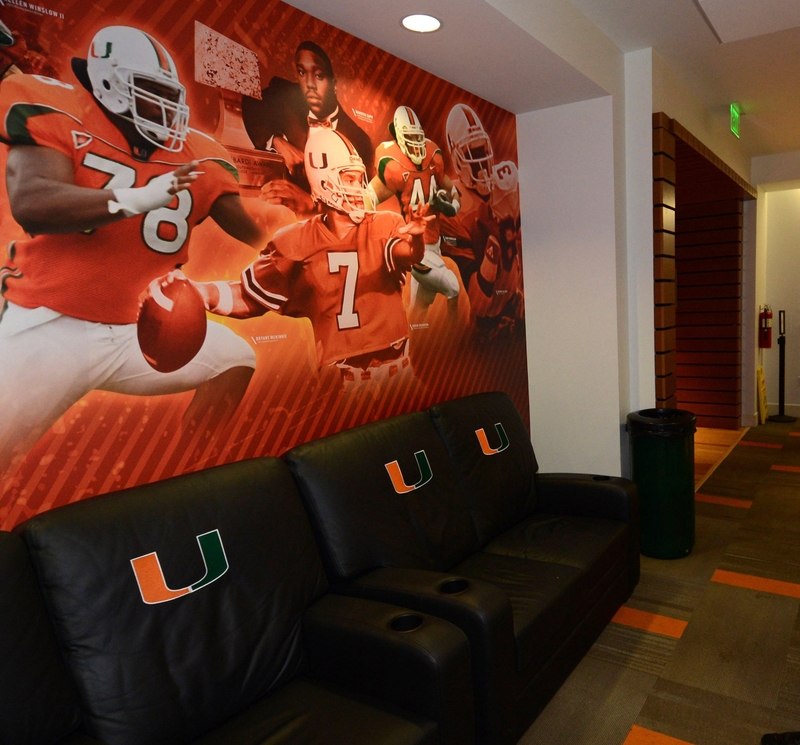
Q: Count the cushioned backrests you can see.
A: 4